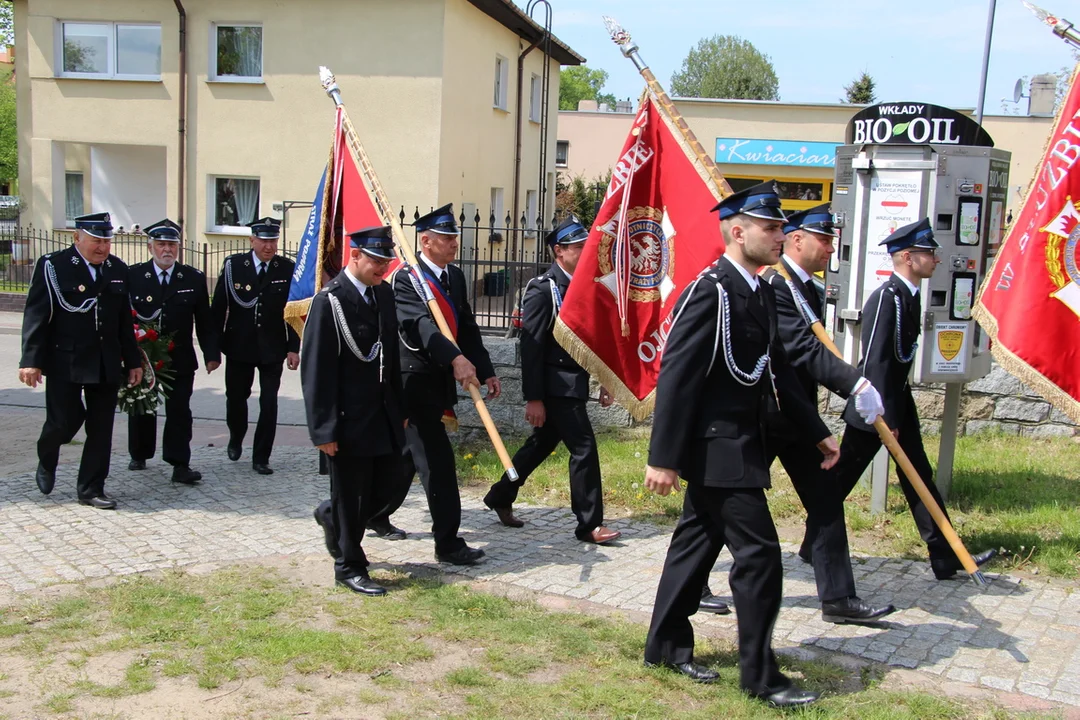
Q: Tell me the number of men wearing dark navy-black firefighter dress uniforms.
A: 9